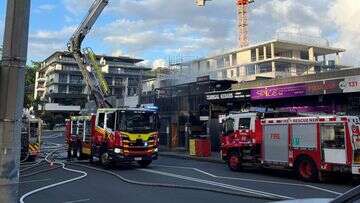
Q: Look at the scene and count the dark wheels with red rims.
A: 2